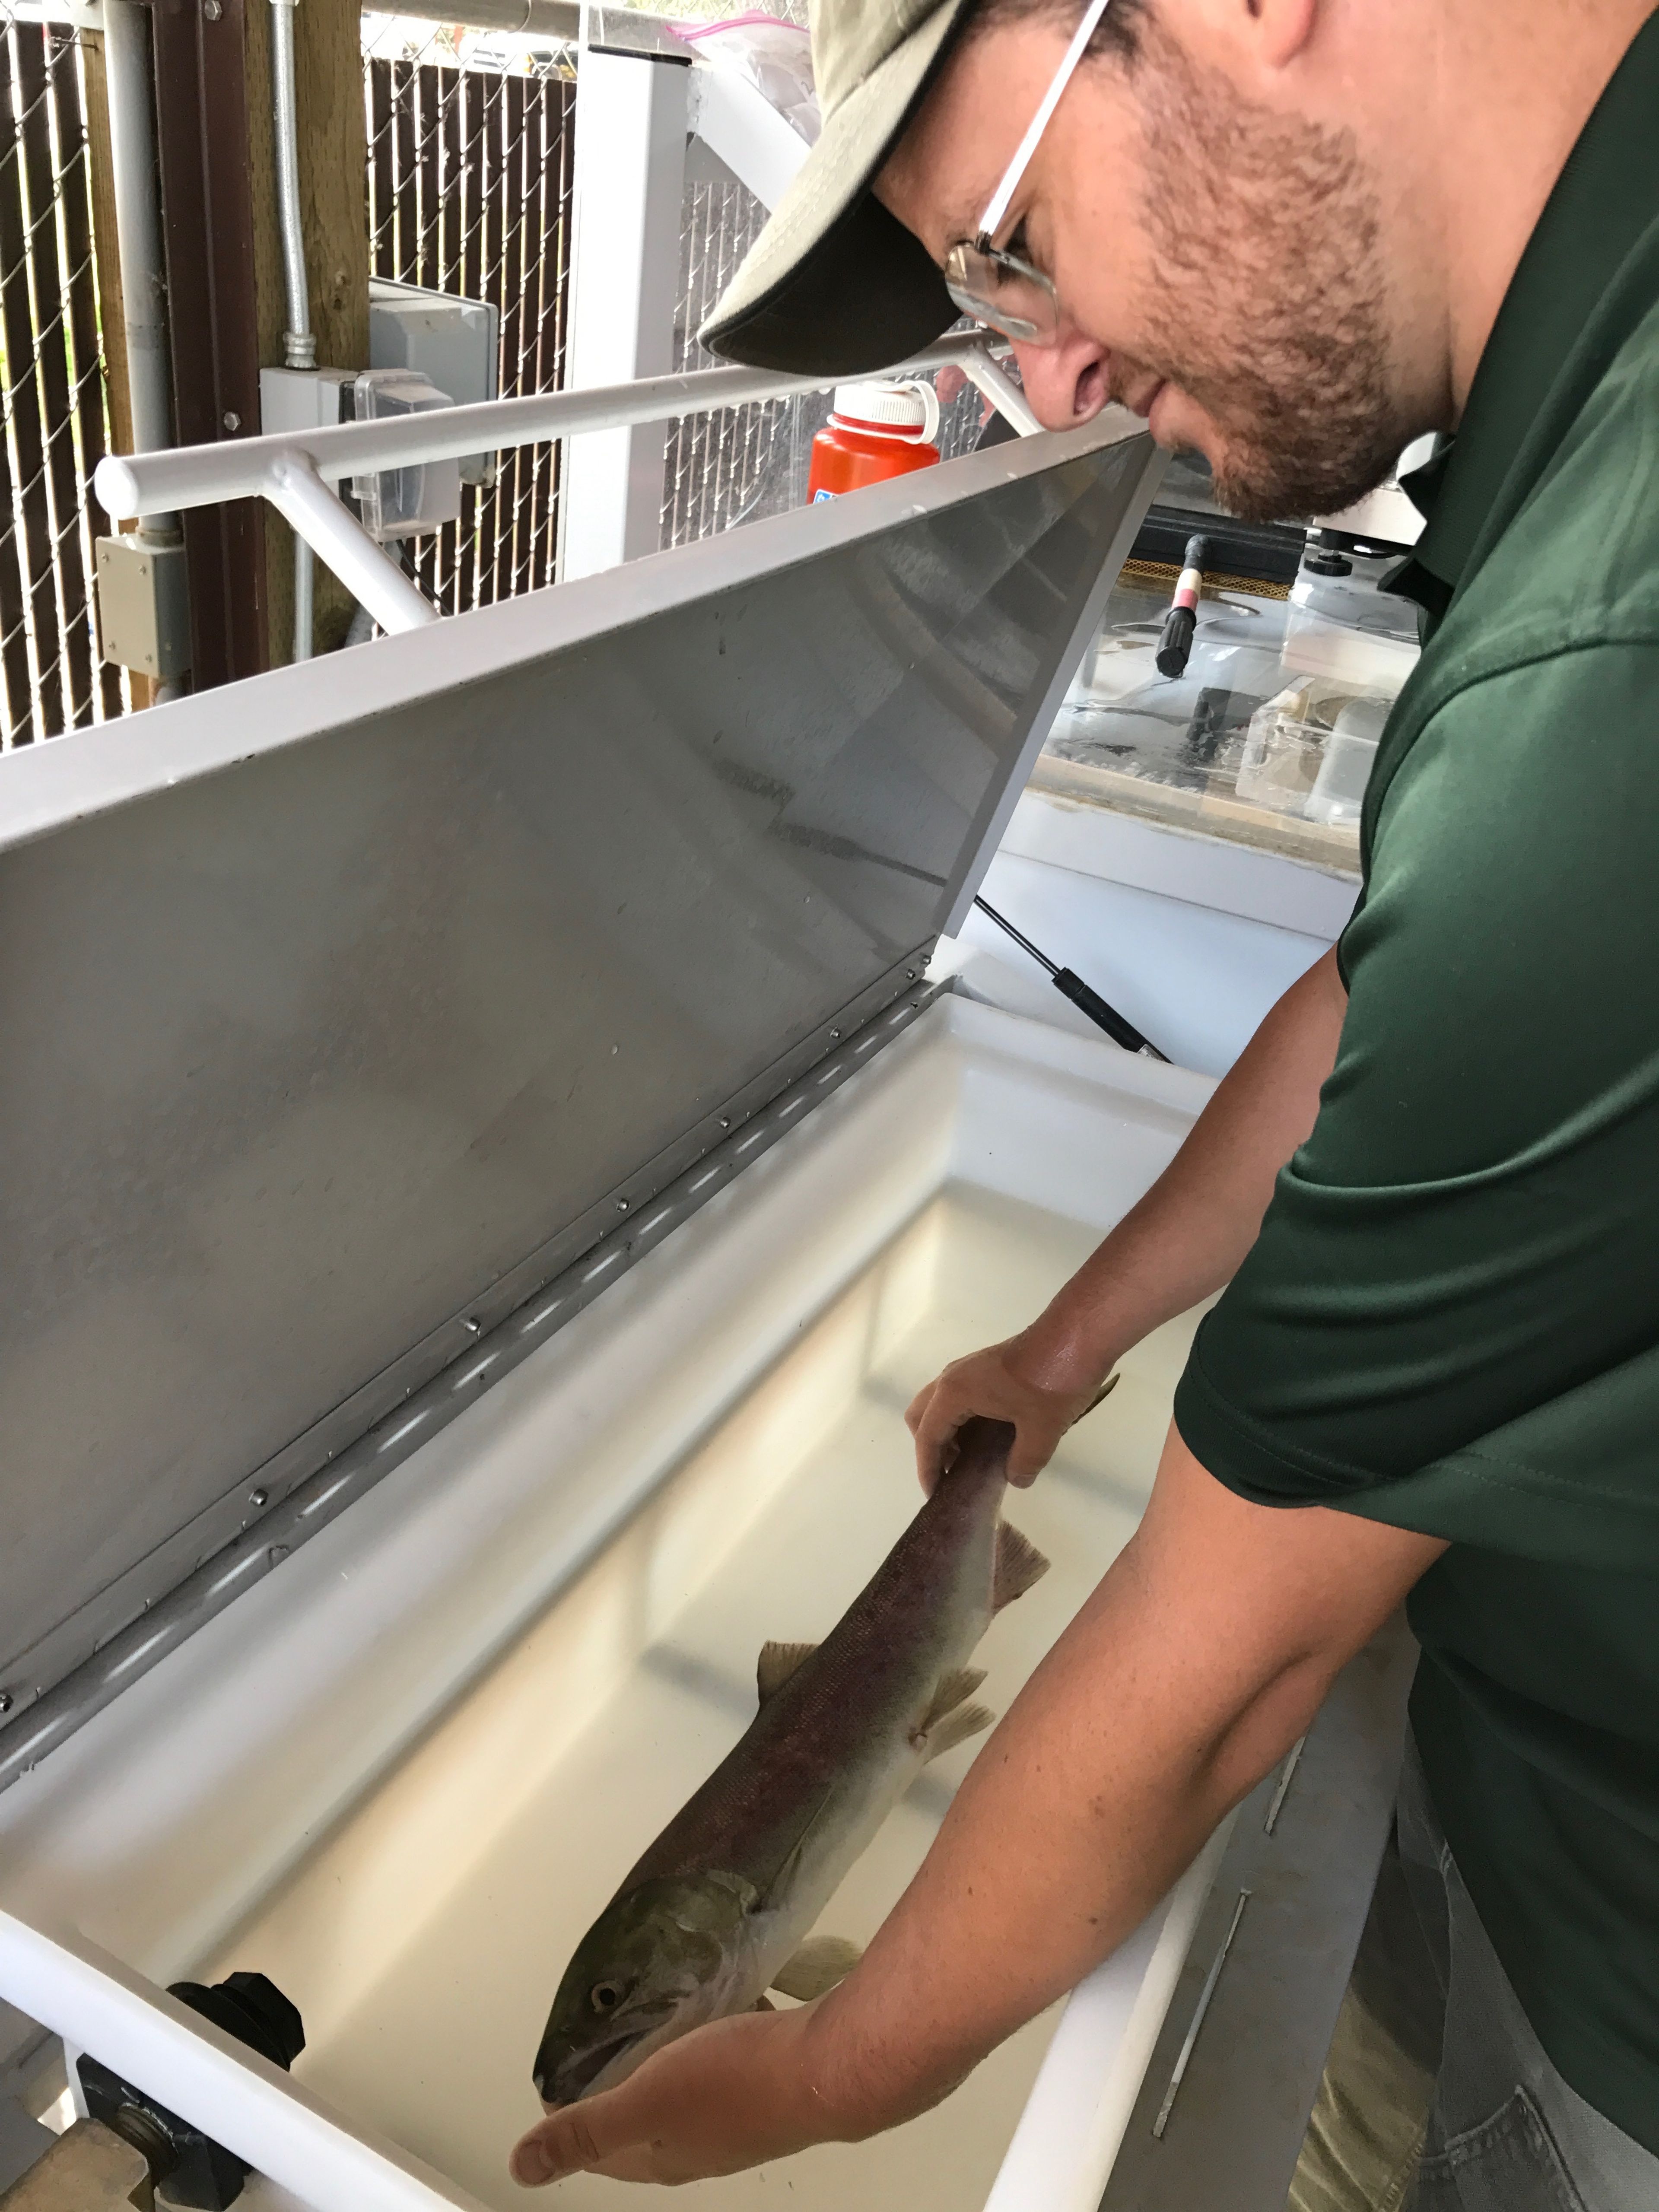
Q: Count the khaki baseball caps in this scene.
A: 1